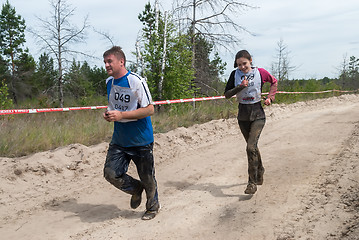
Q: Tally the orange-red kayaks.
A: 0